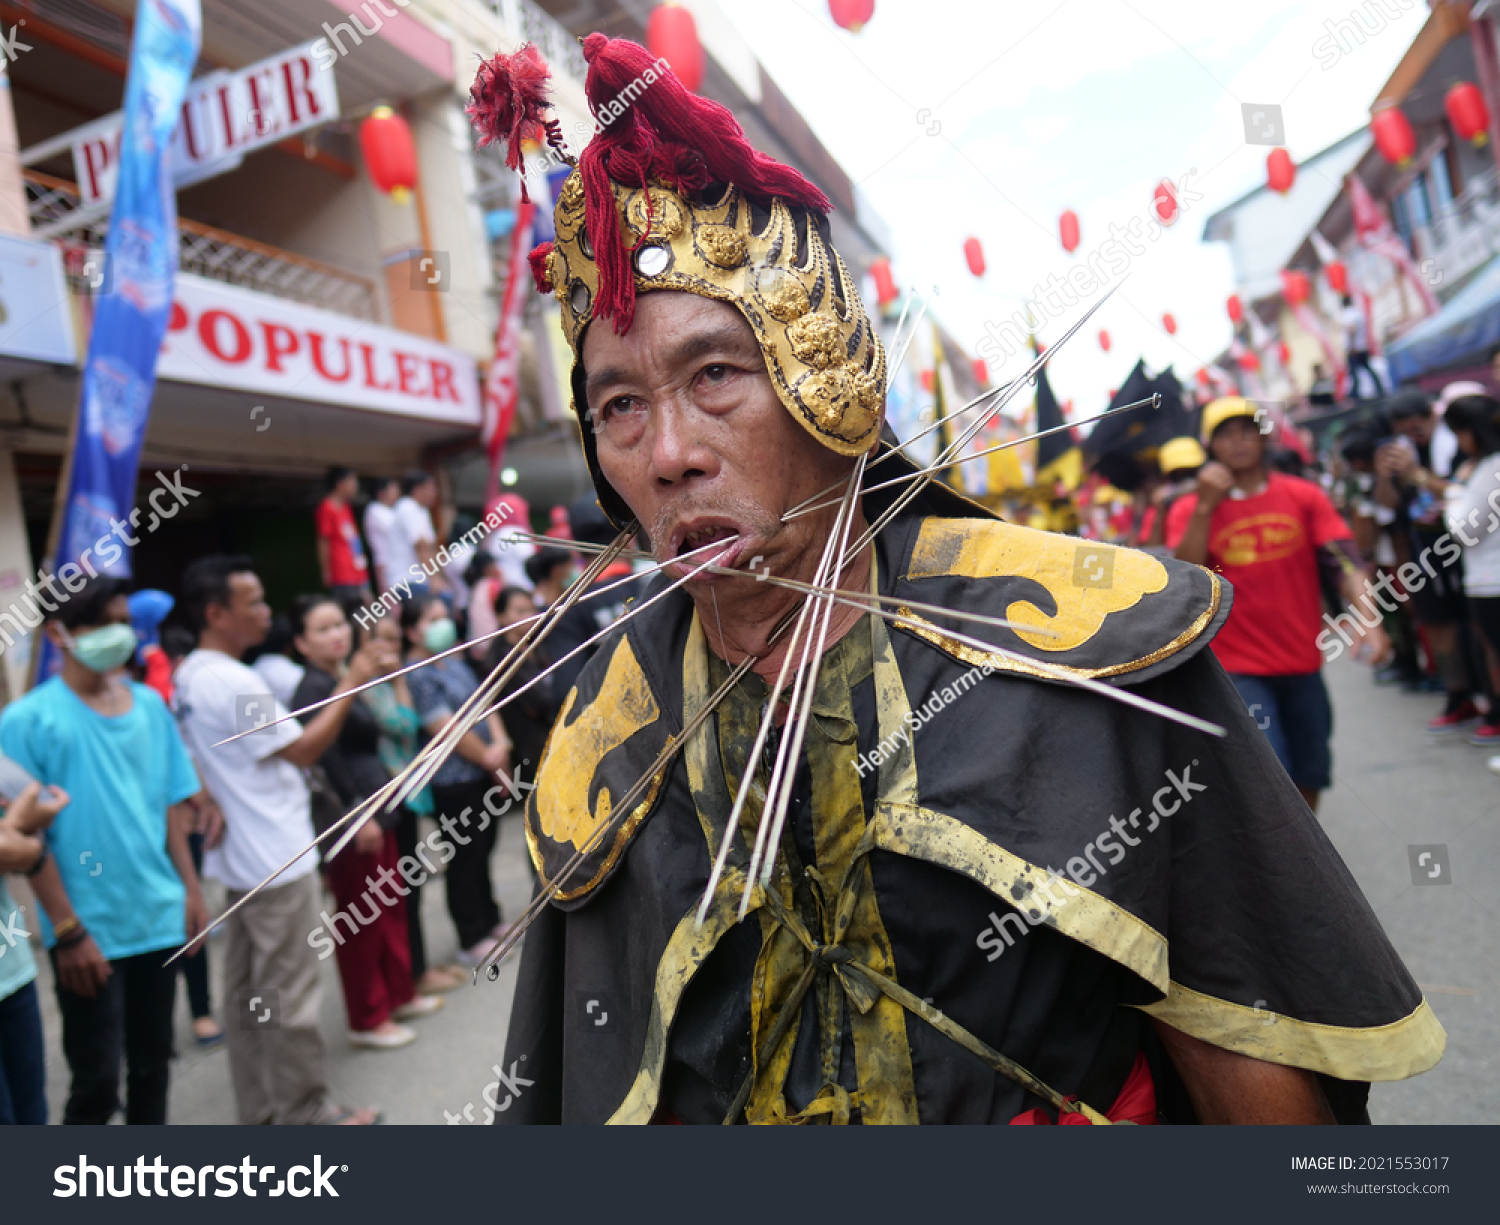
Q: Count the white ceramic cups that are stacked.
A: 0